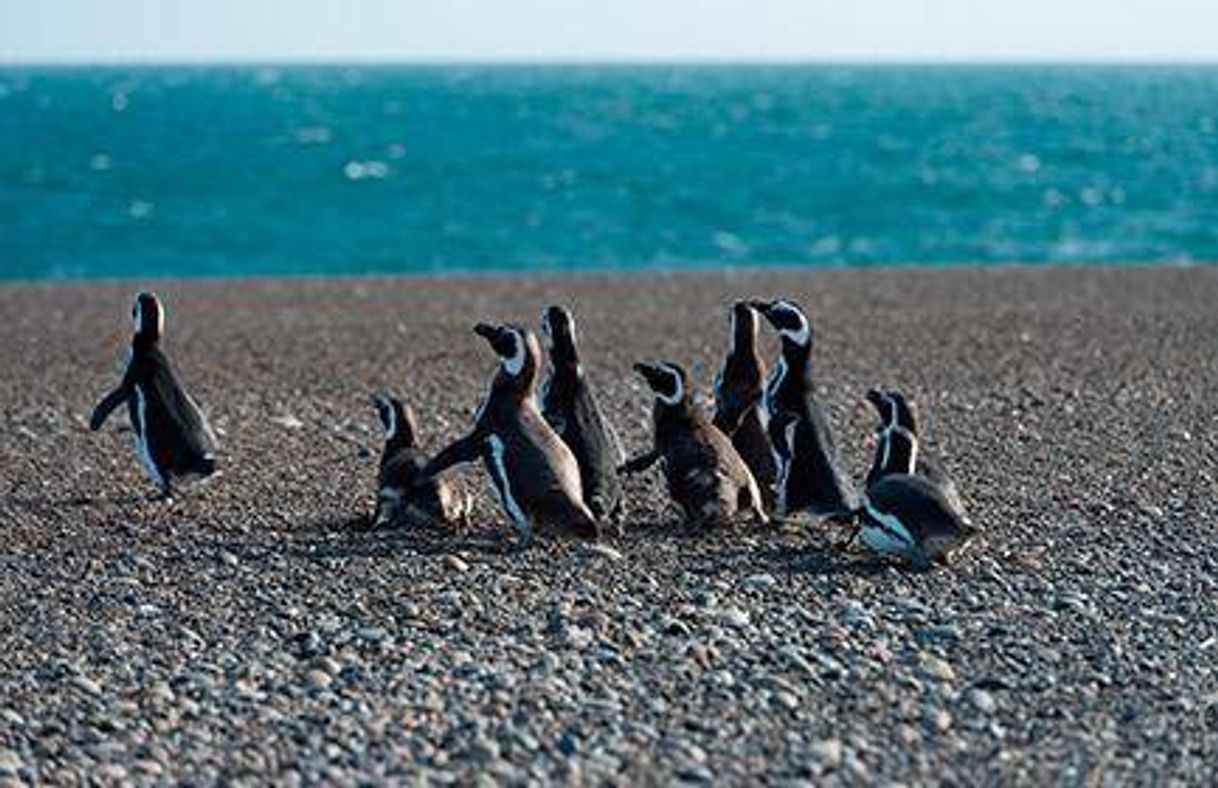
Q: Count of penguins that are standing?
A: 6